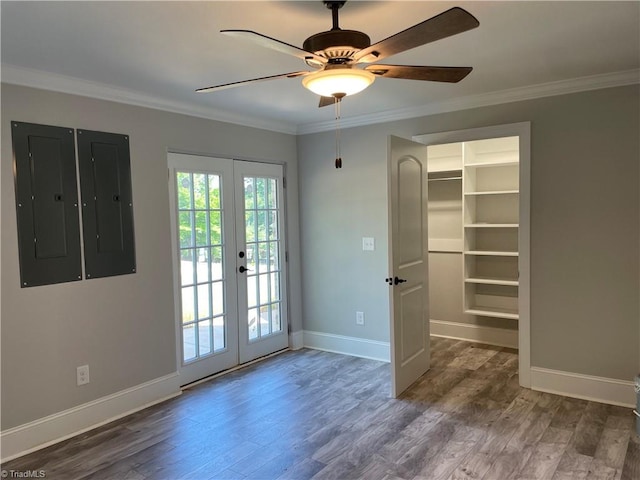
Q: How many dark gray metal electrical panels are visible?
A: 2